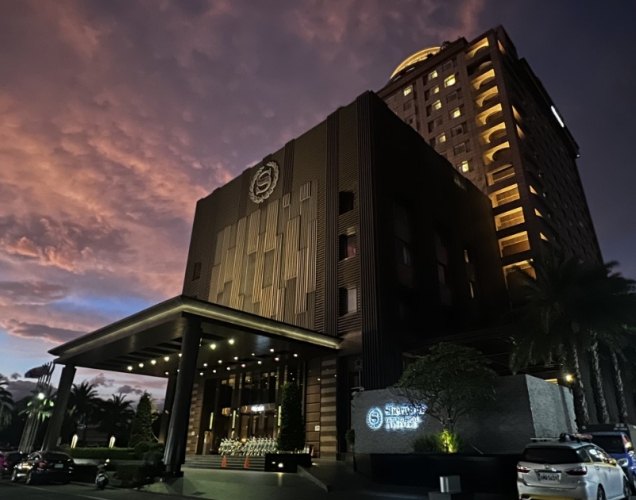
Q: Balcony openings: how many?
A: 12